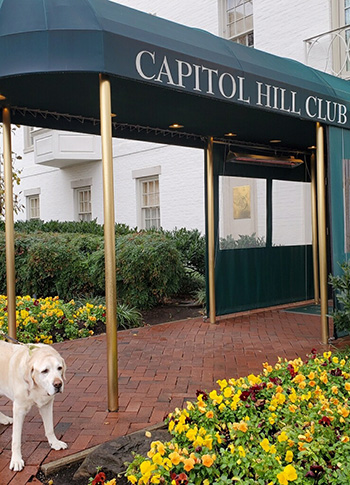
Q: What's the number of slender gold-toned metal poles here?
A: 5